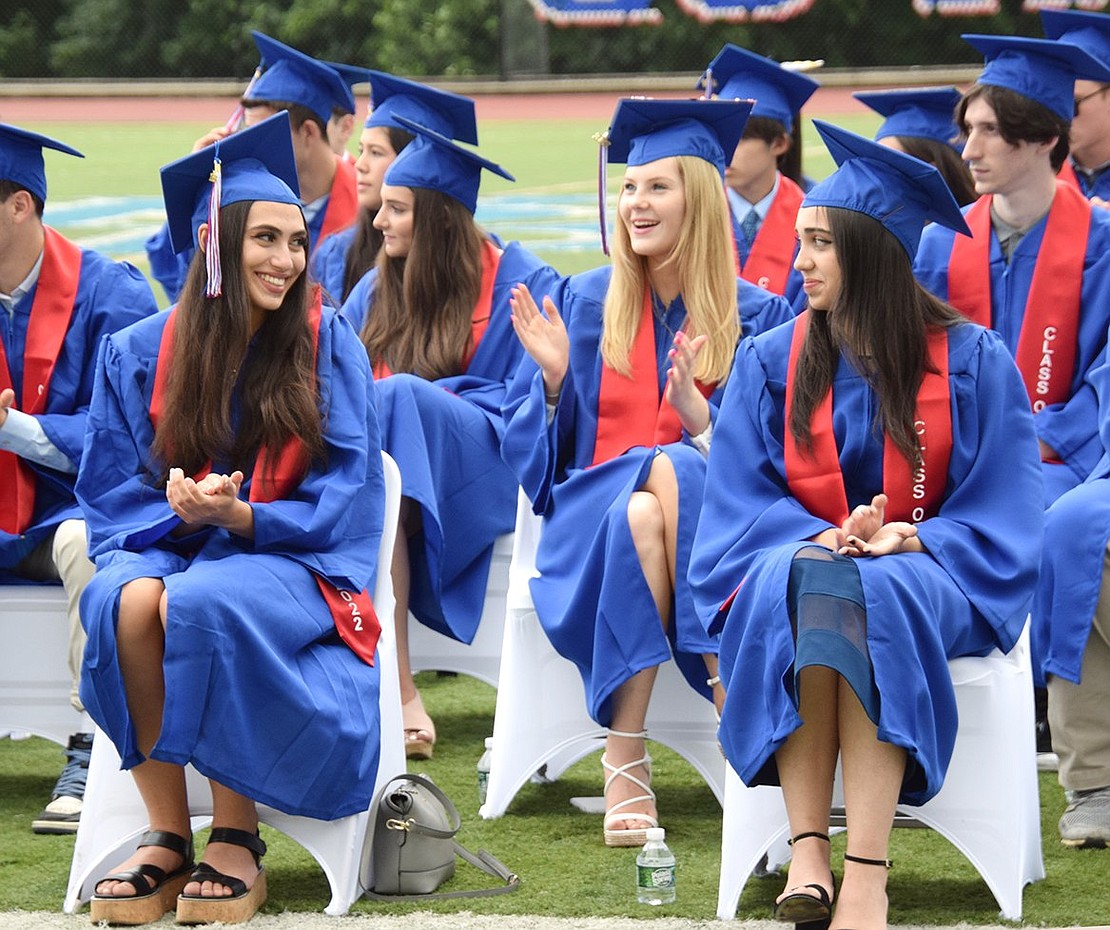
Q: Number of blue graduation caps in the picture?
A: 12